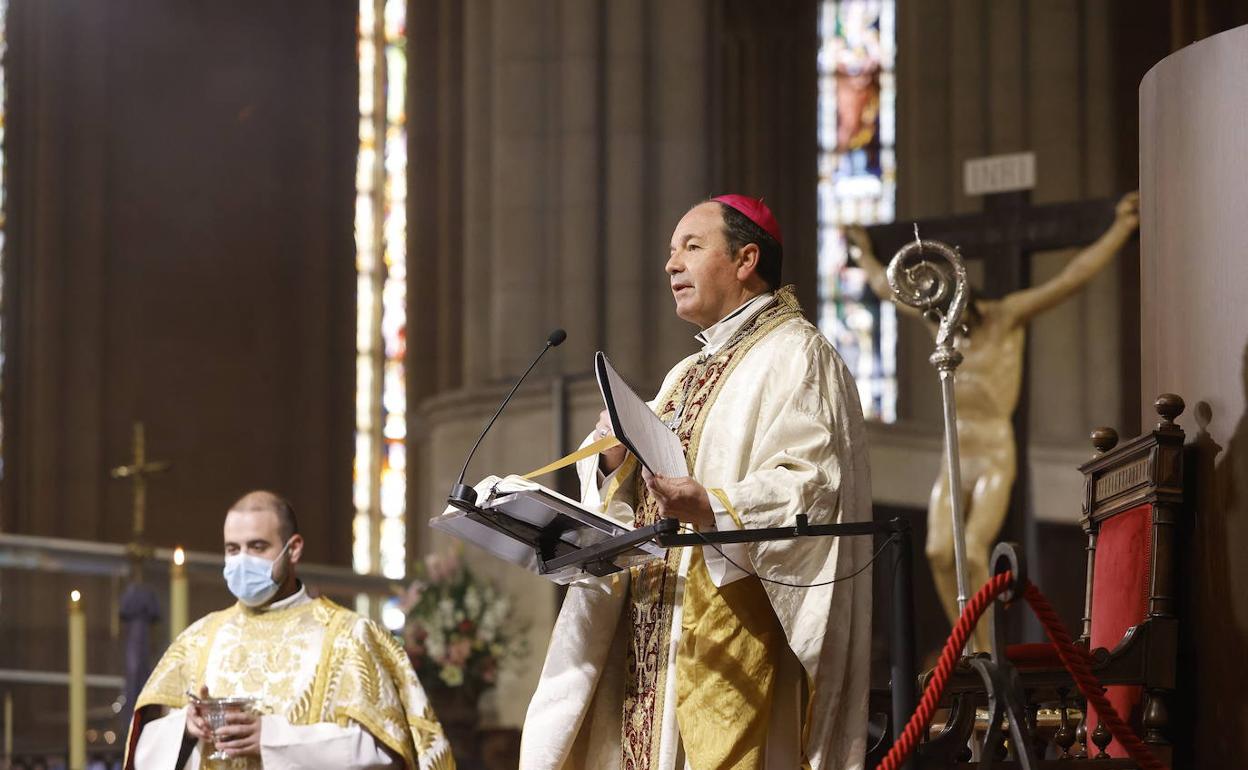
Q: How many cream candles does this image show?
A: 2